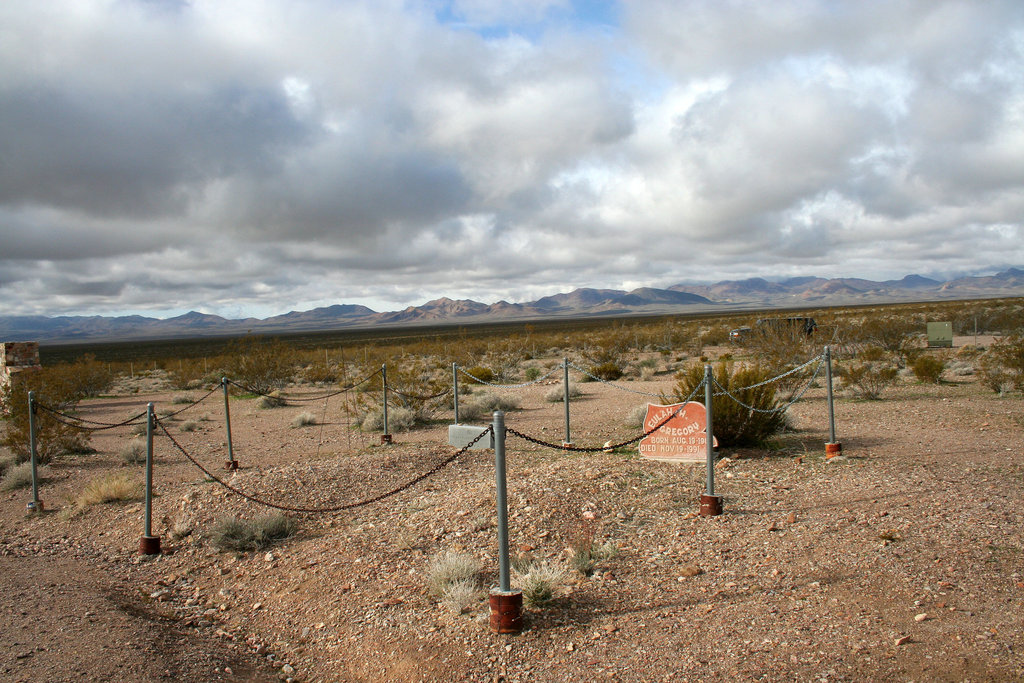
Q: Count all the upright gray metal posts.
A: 9